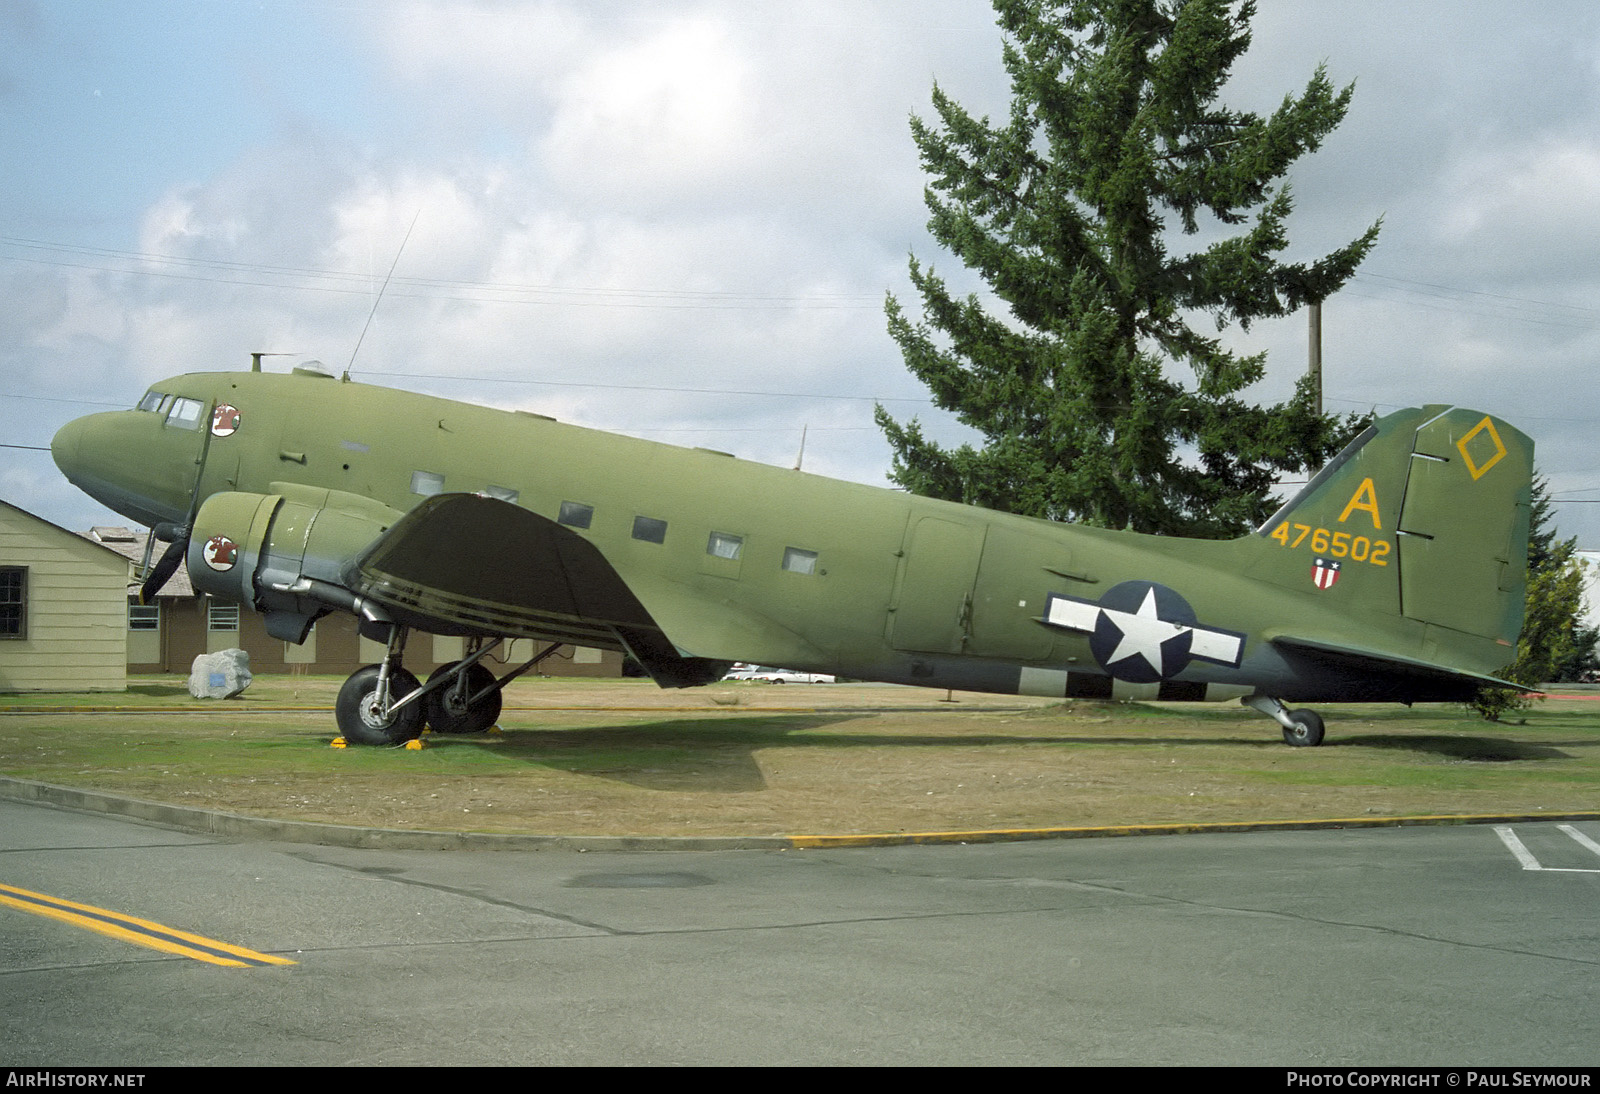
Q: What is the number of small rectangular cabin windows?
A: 6